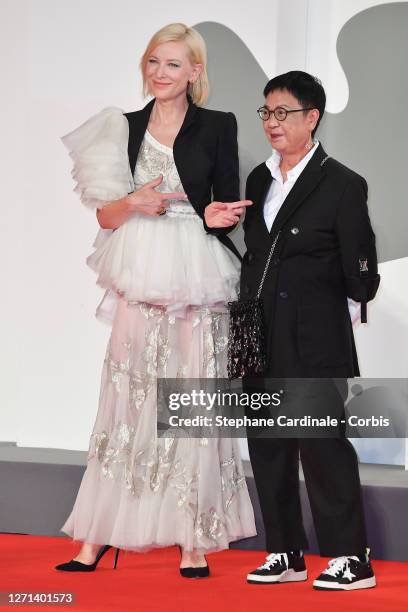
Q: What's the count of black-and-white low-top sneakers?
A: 2